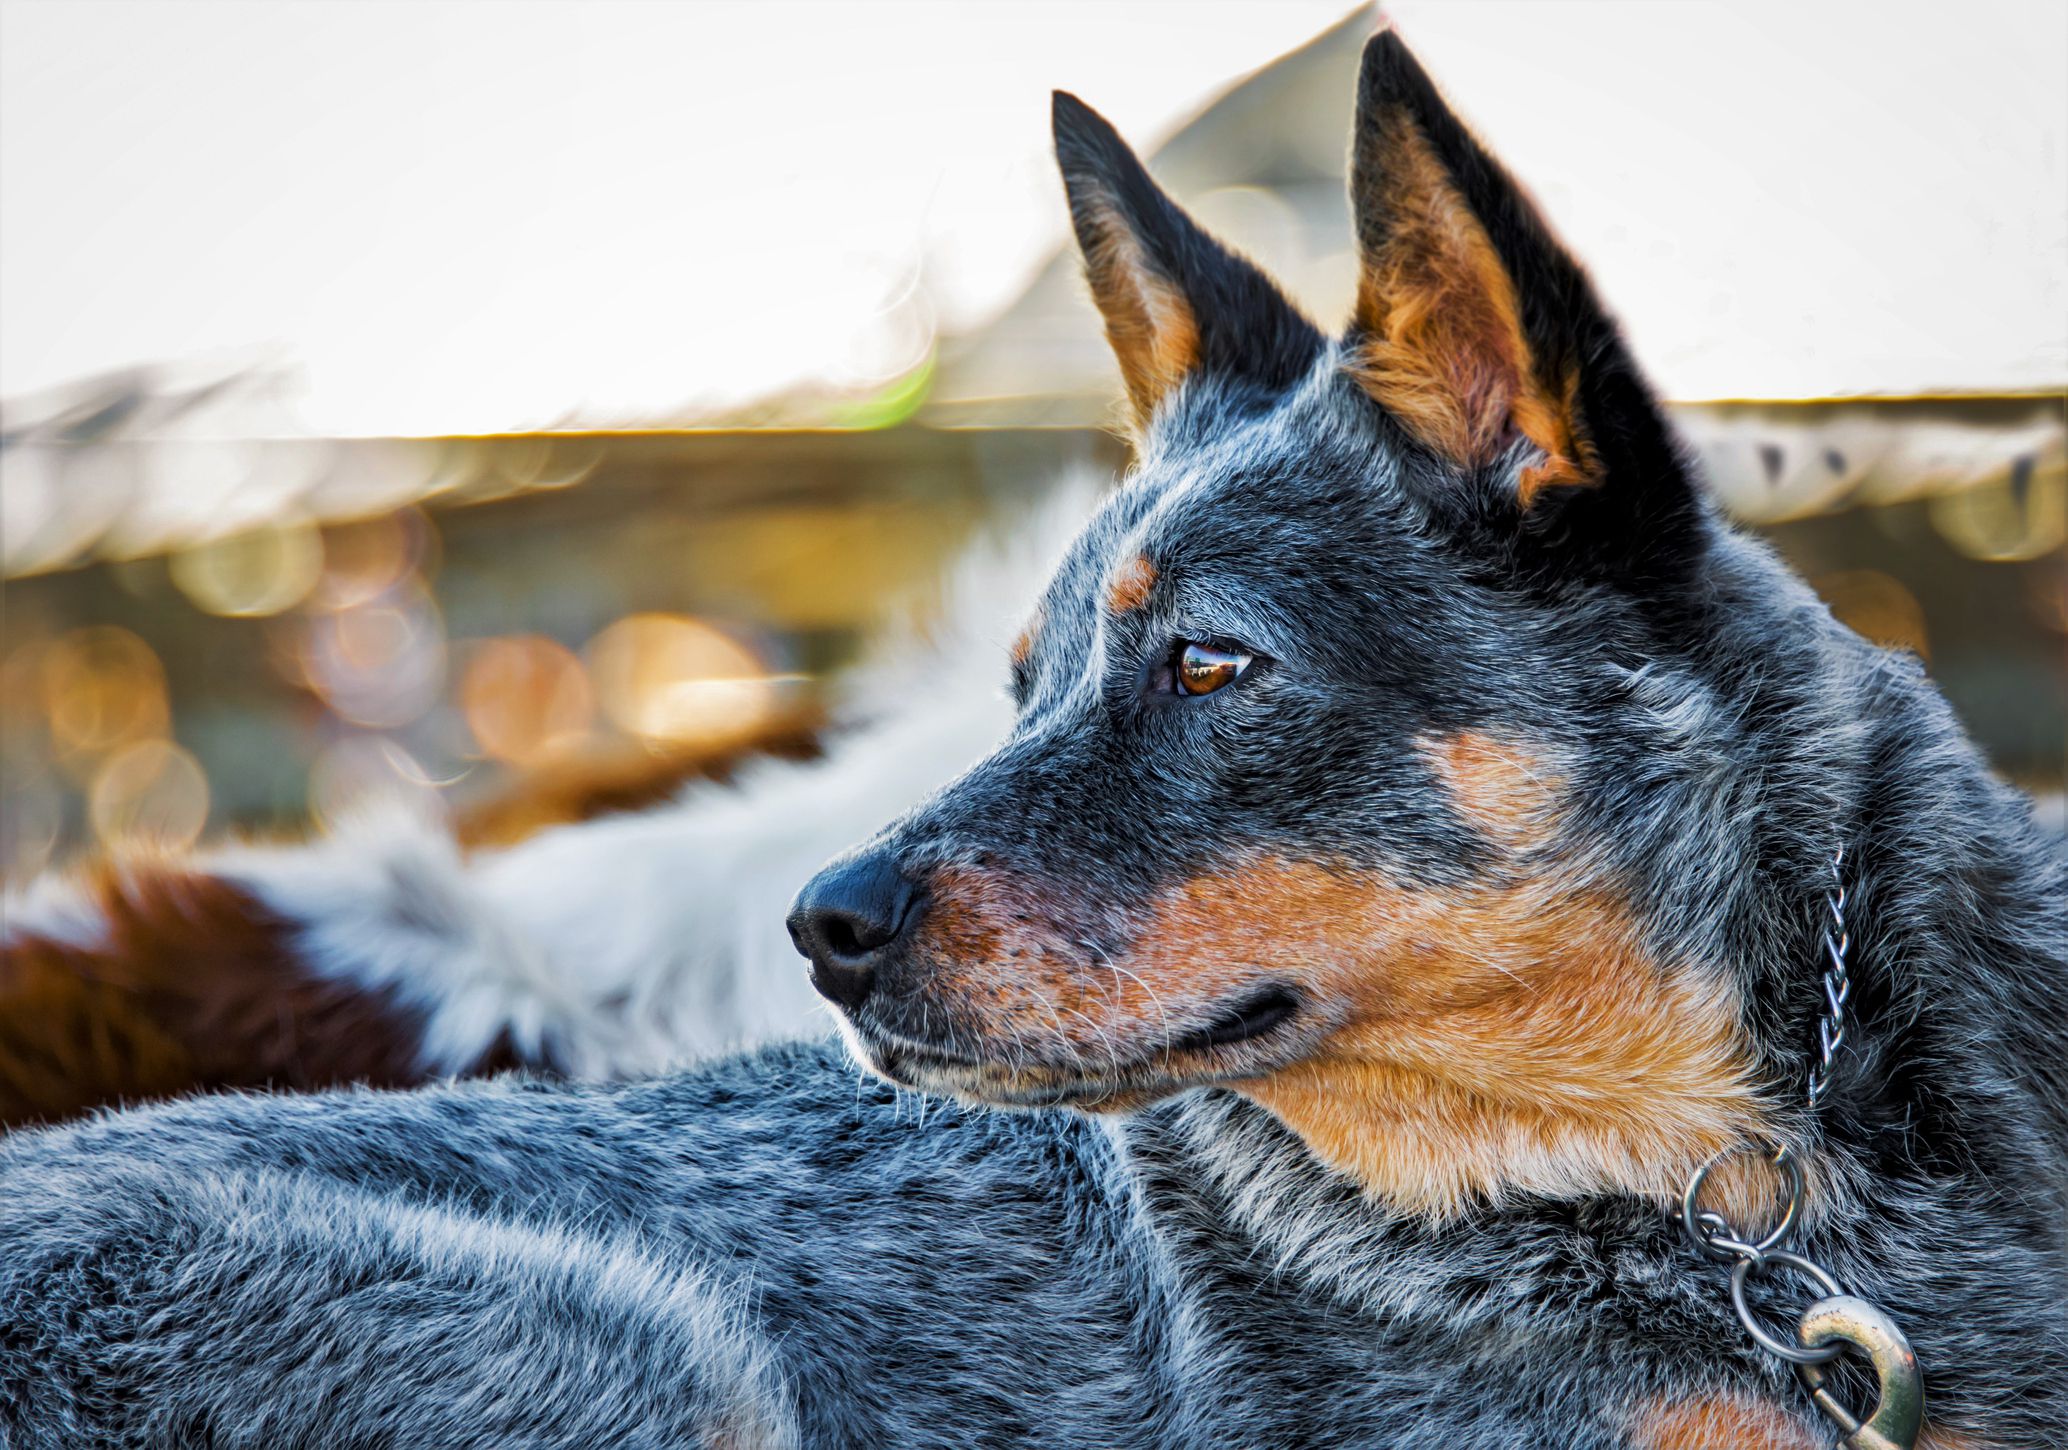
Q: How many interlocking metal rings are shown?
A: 2